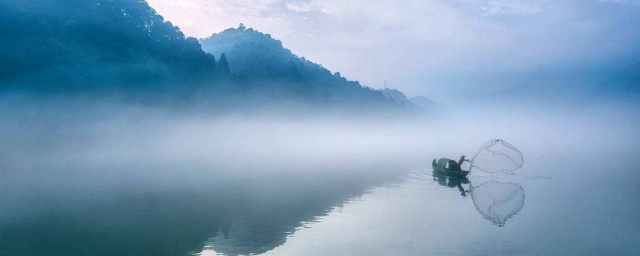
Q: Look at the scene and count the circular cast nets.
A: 1